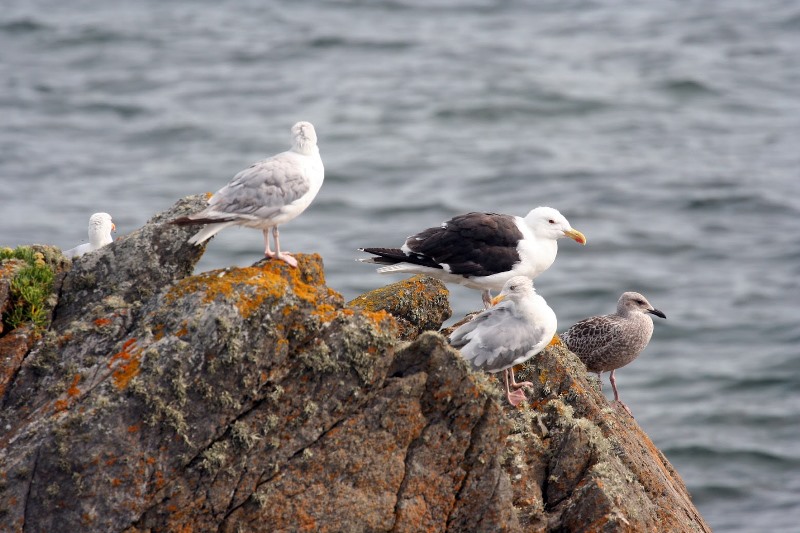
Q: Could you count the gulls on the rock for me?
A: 5